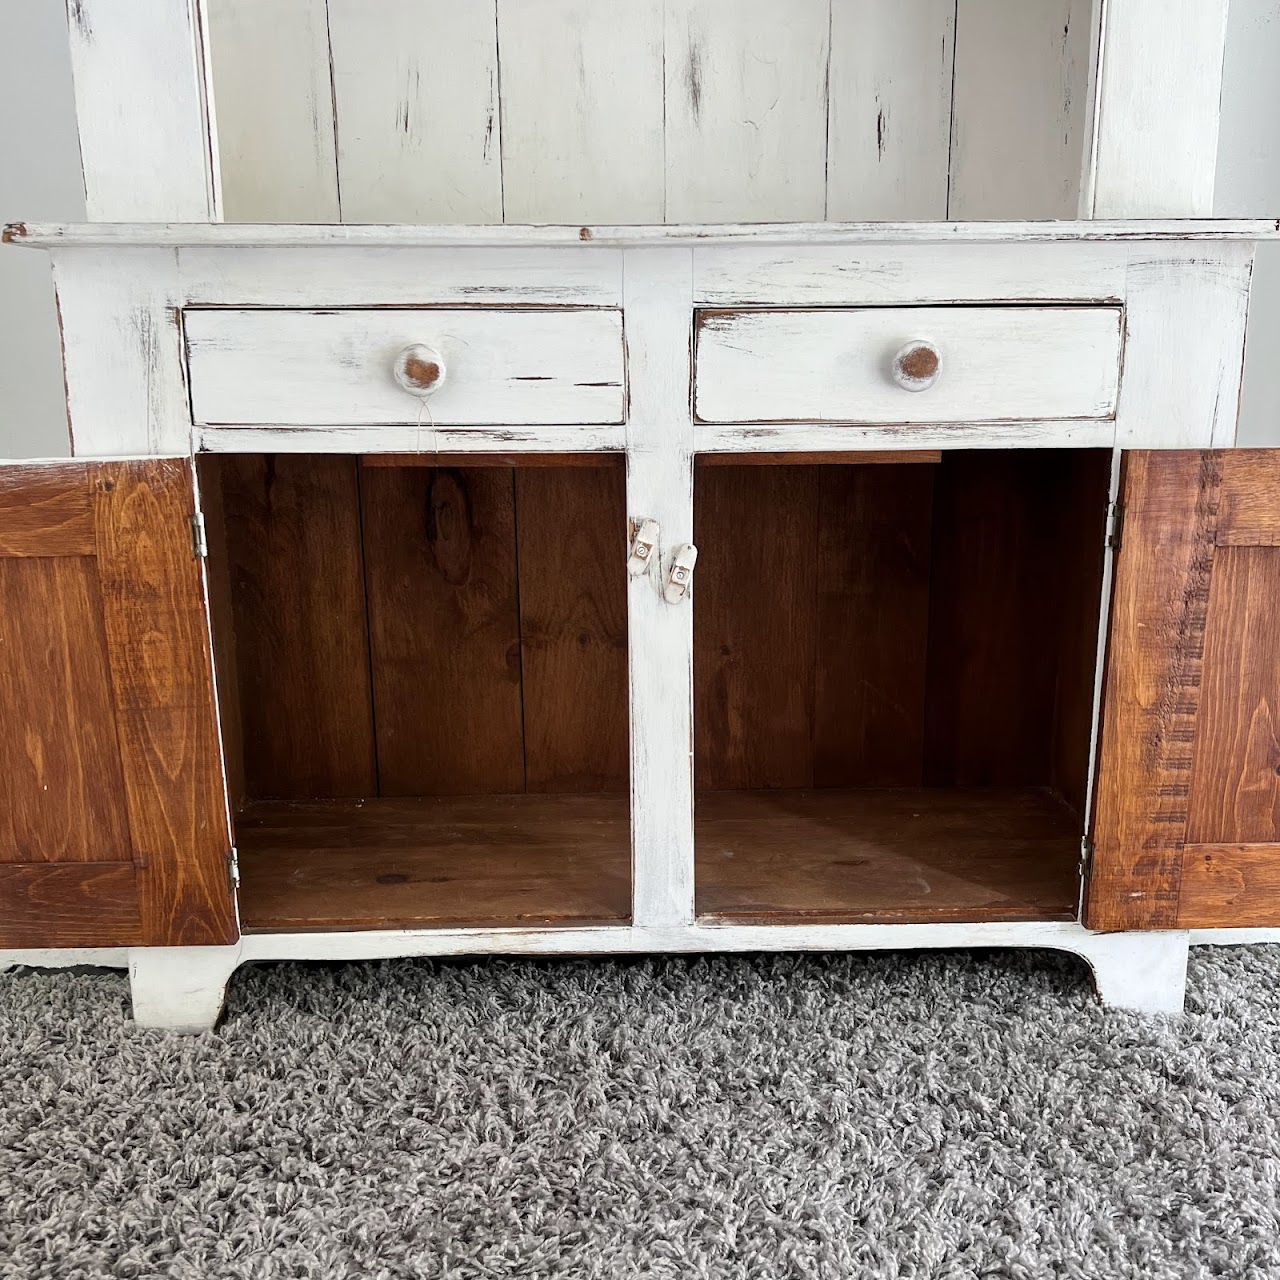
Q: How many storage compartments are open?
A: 2